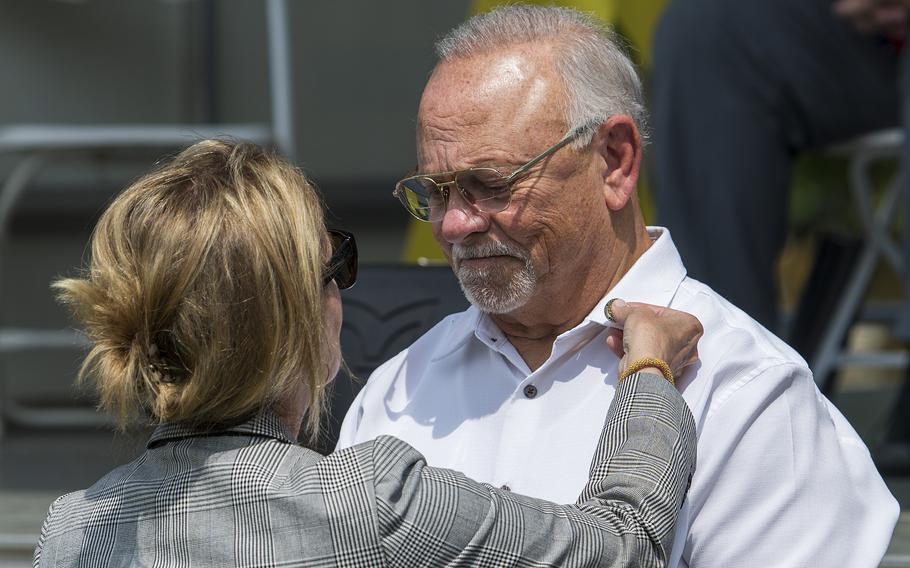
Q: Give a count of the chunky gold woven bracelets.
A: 1